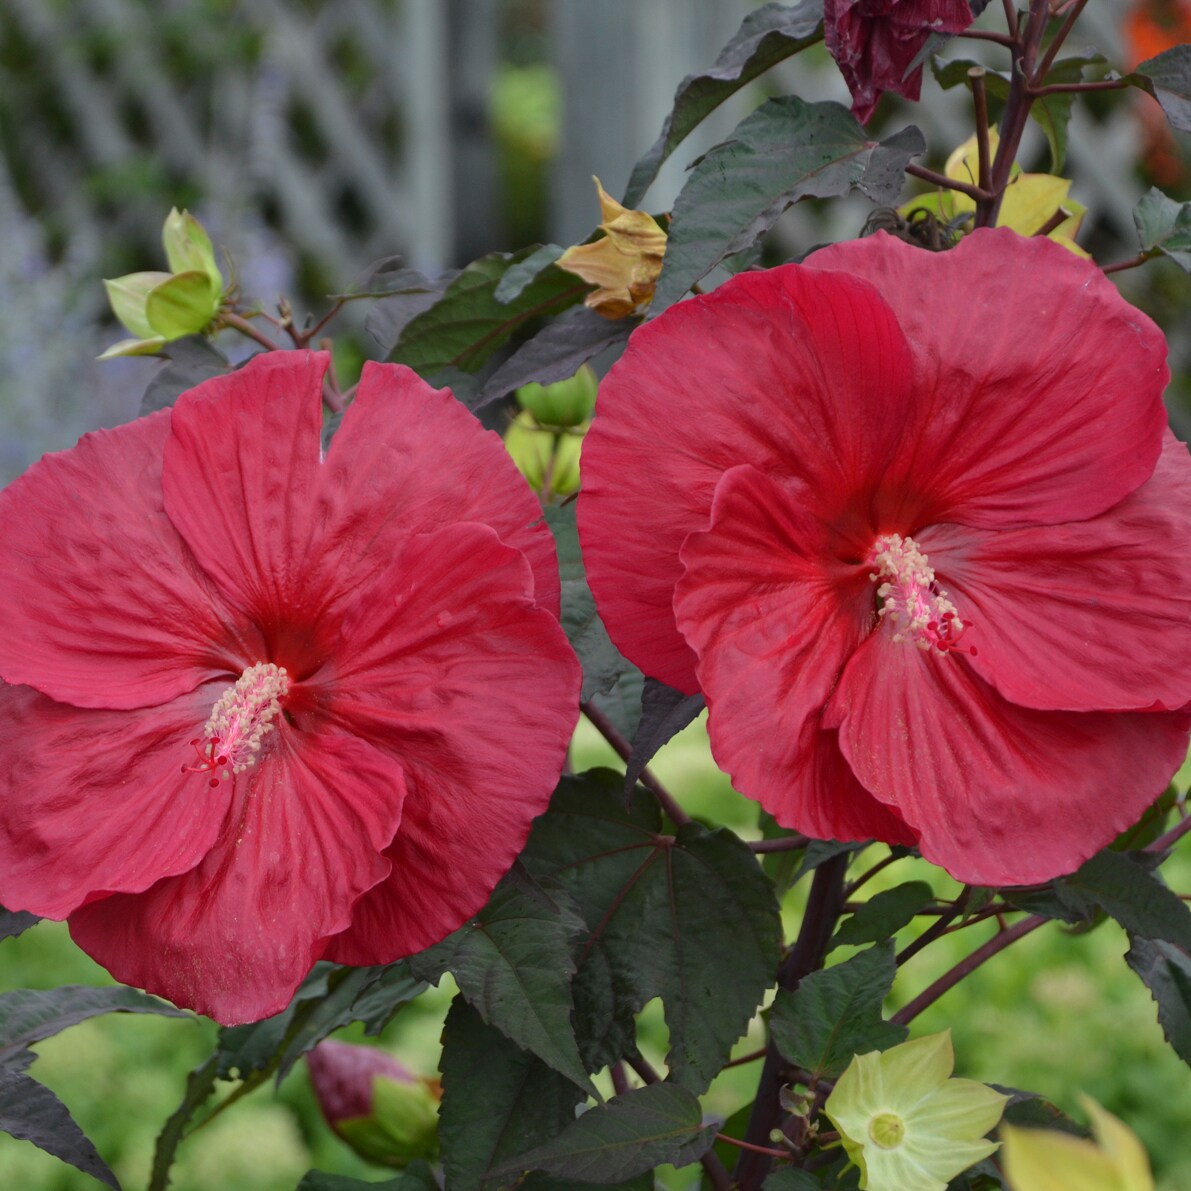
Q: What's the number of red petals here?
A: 10